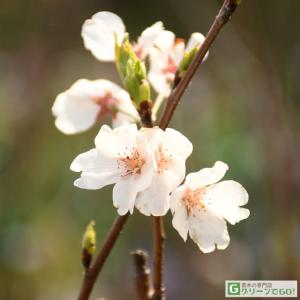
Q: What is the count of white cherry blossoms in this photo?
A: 6